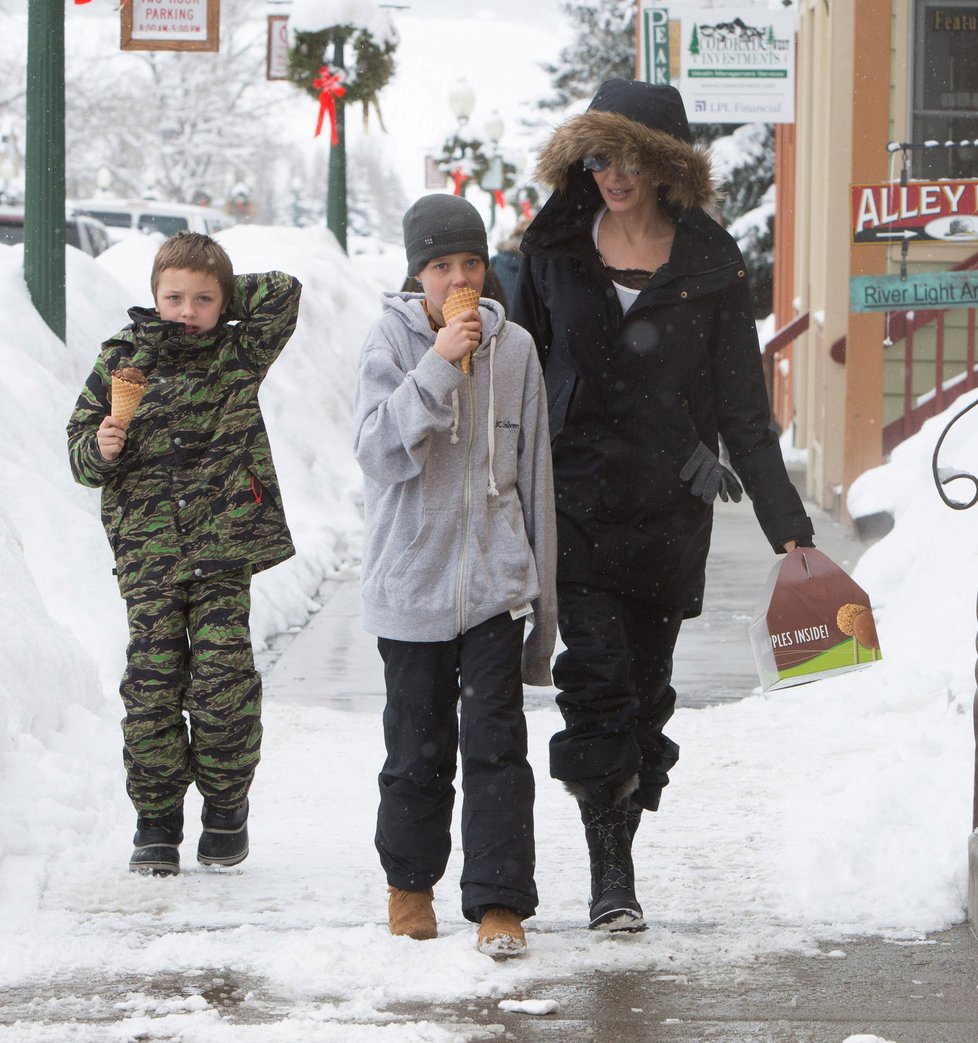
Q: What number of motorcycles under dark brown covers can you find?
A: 0